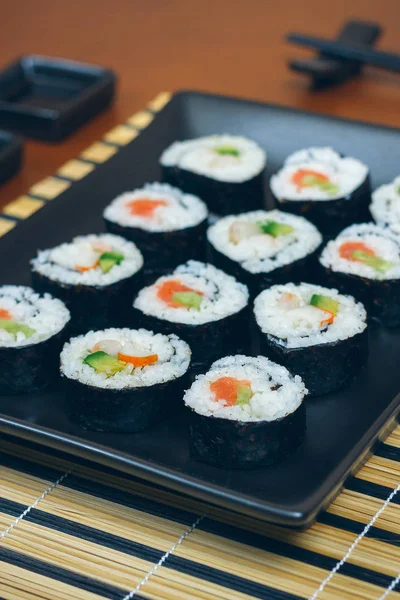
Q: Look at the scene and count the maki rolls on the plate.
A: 12